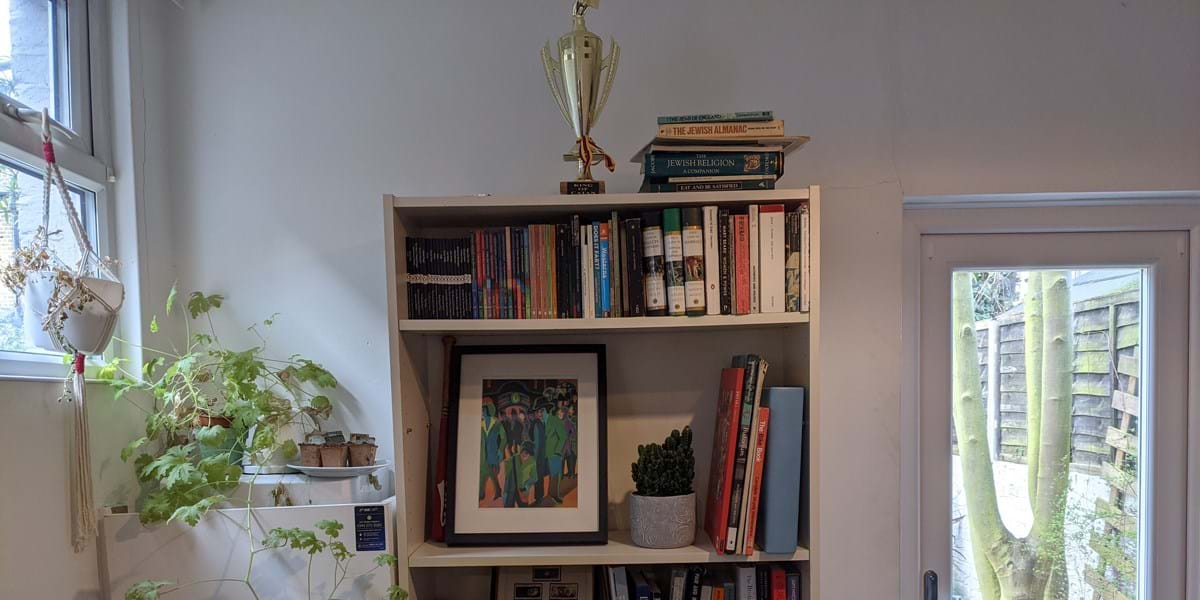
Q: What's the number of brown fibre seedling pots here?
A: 3